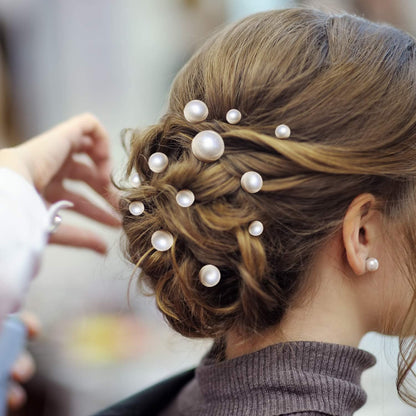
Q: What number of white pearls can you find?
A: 13